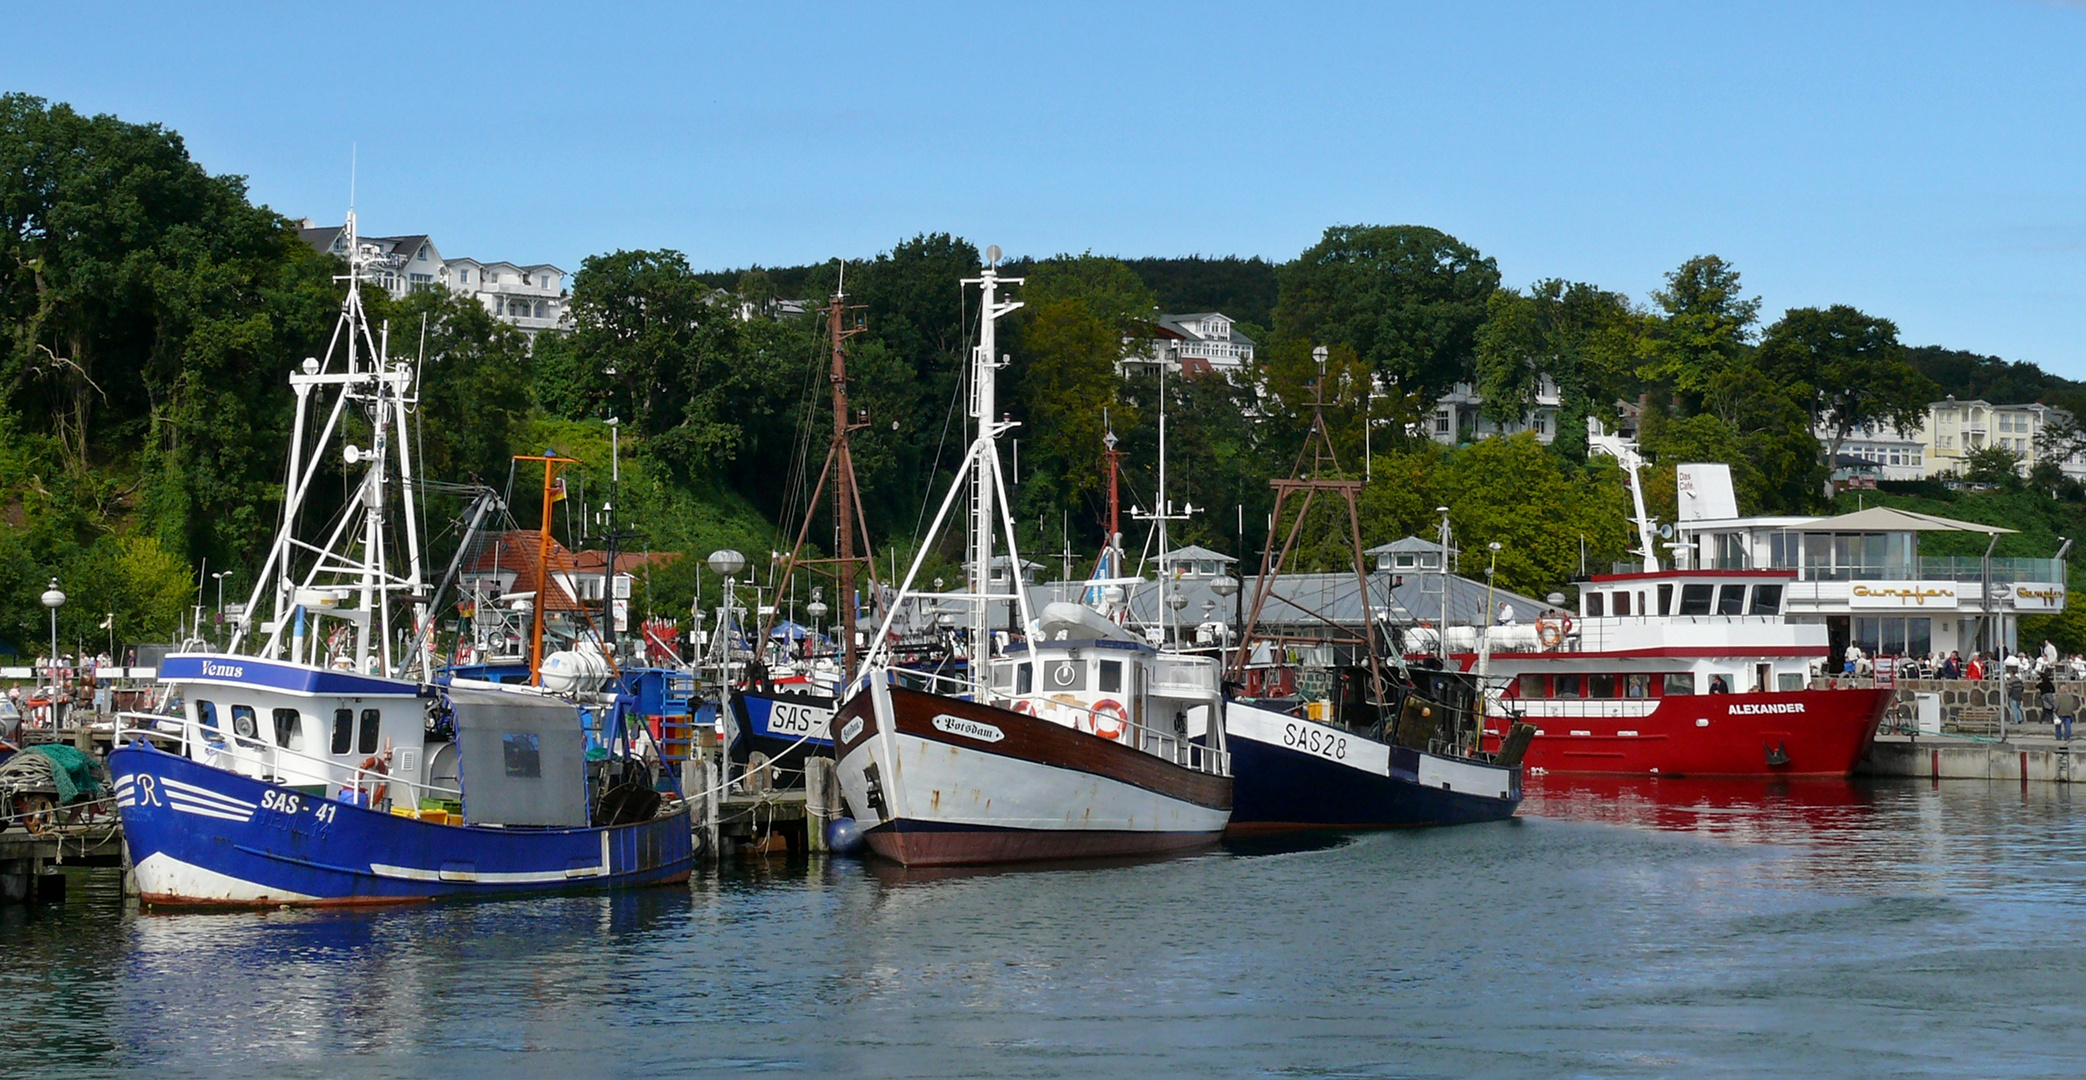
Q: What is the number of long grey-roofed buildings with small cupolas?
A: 1